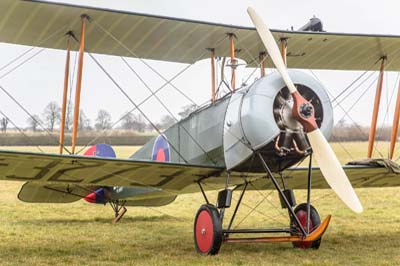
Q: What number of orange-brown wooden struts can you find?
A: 8